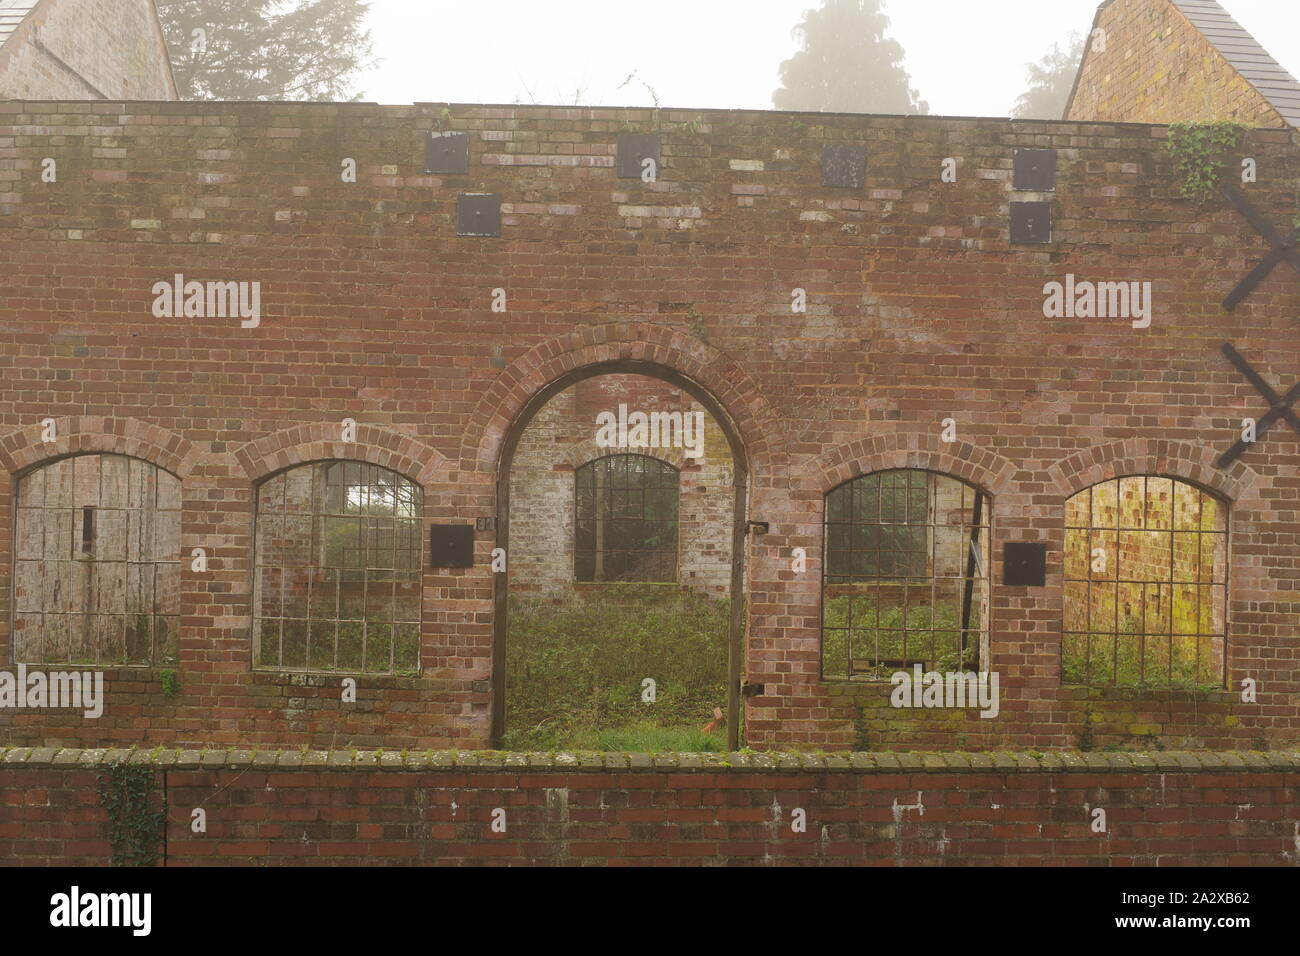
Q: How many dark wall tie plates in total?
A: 8